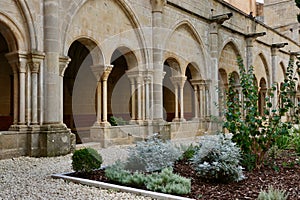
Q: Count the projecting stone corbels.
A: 4